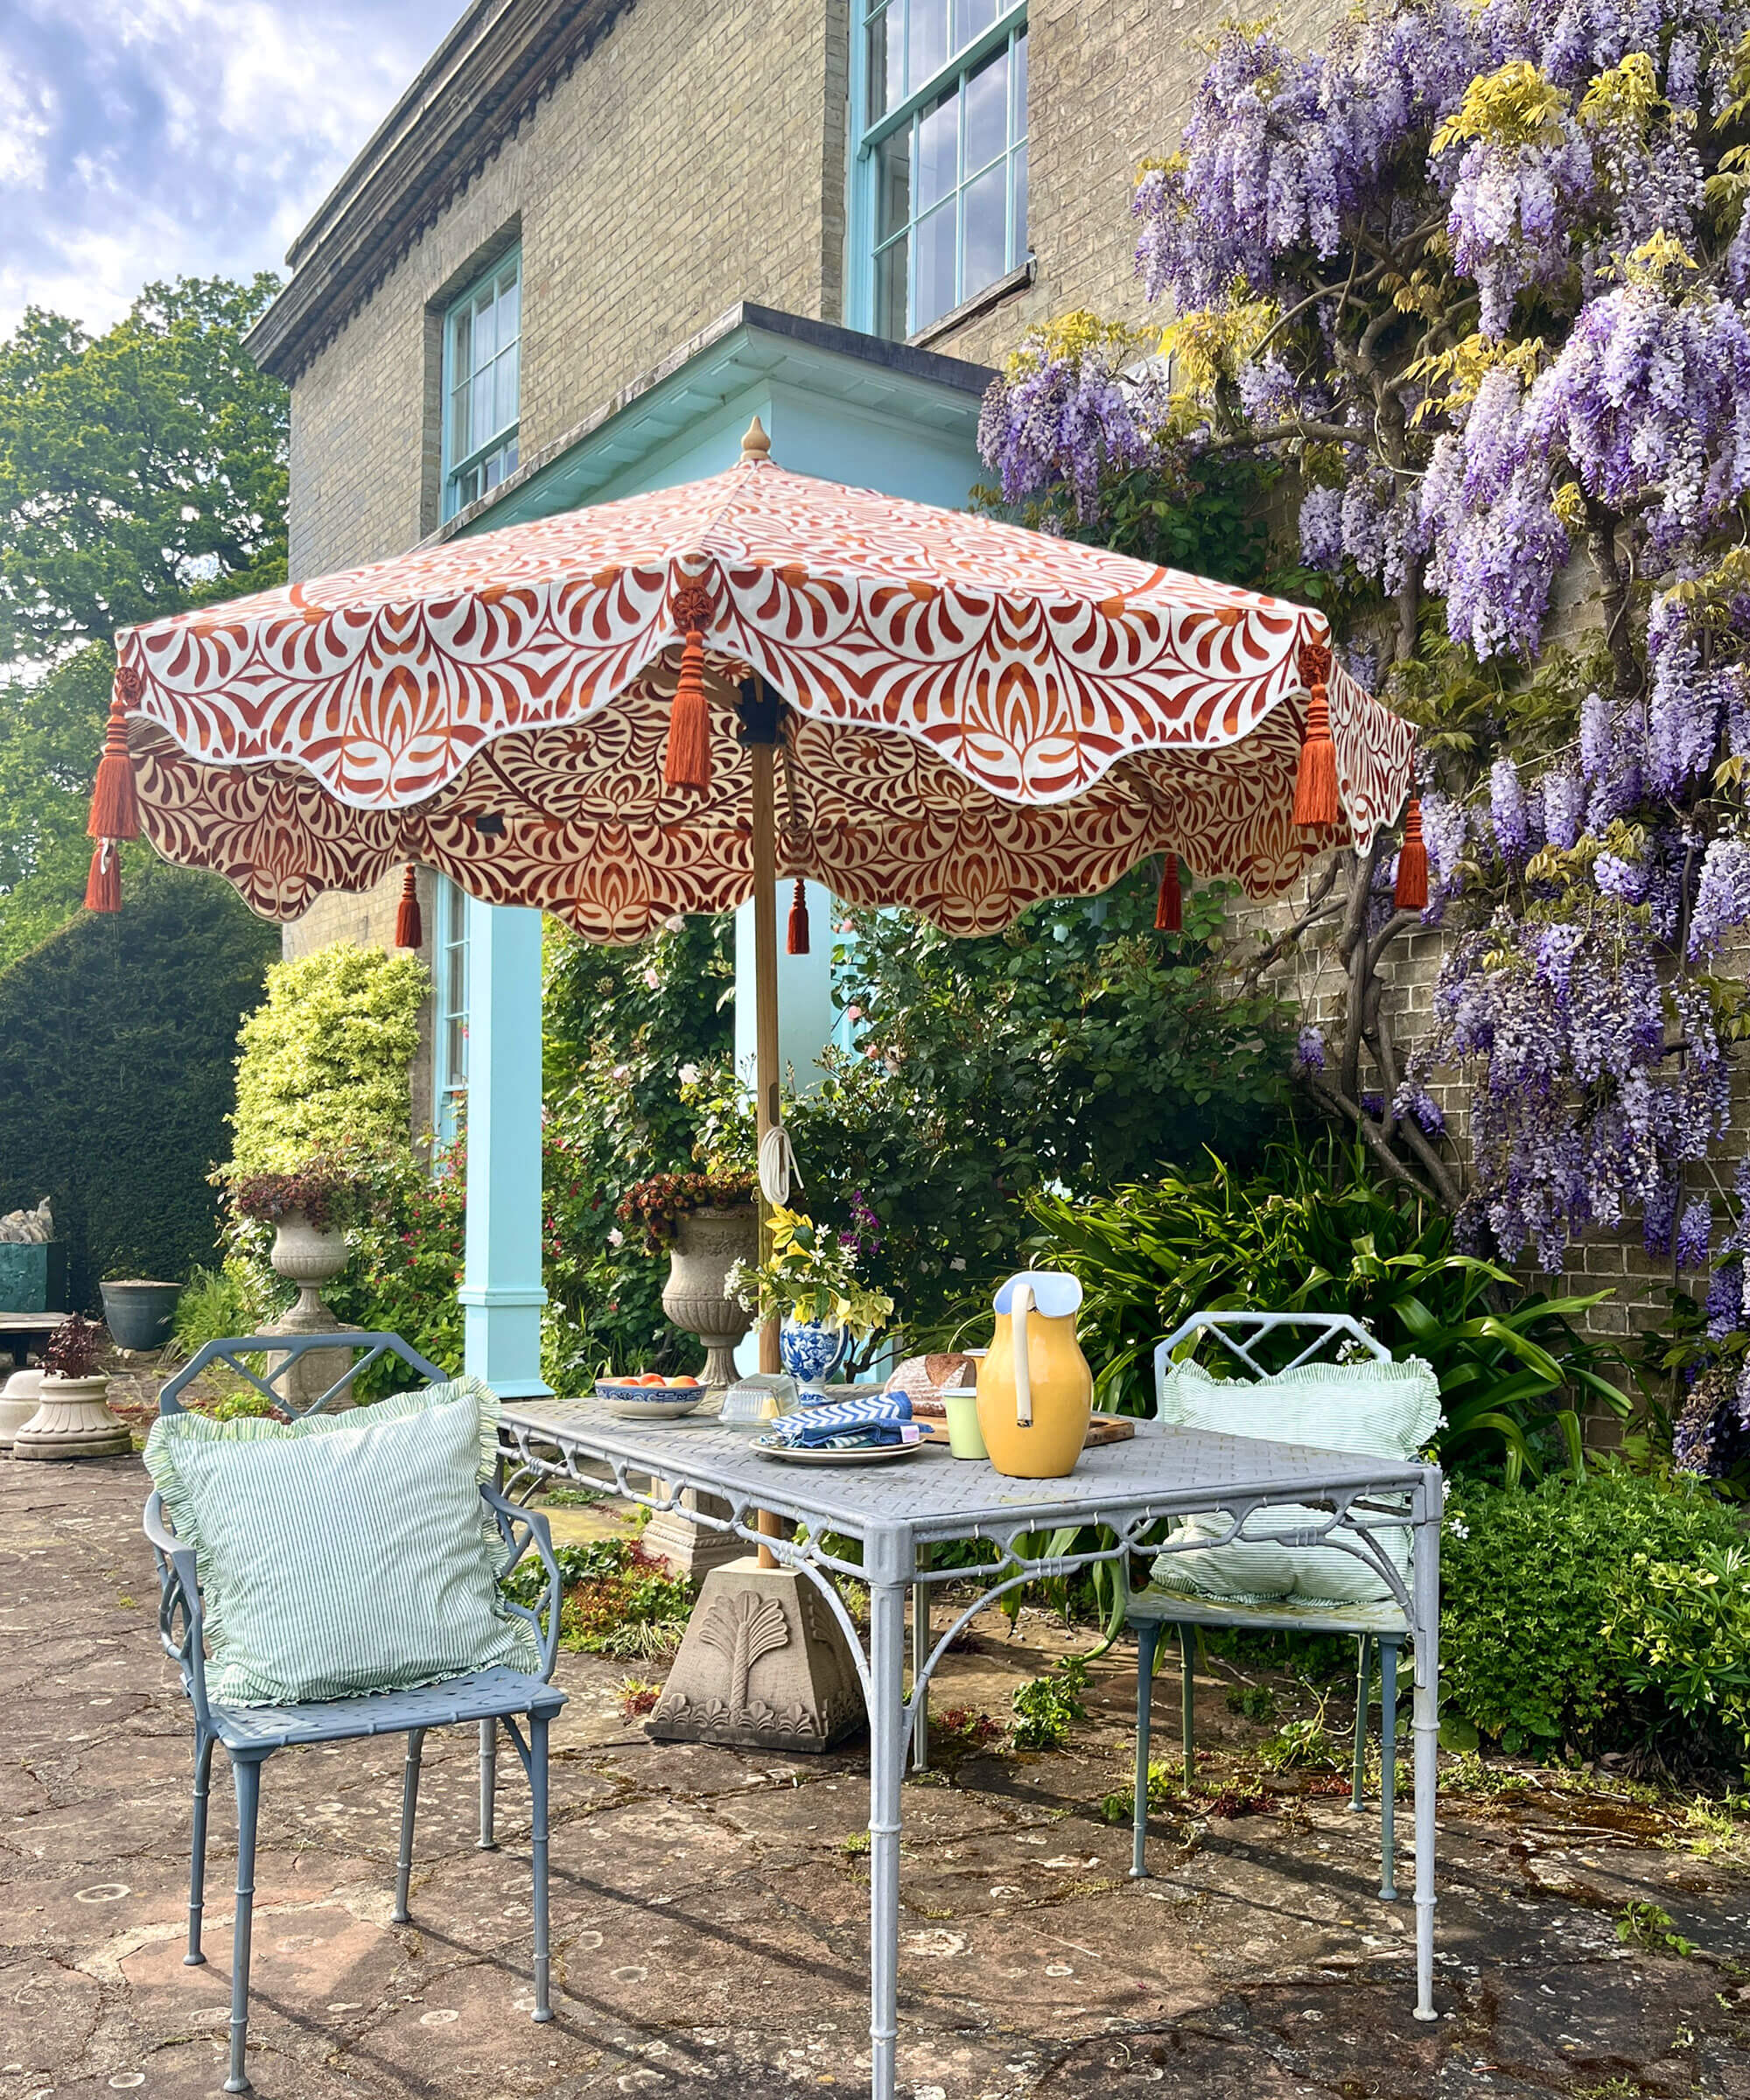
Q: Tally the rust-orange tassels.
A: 8